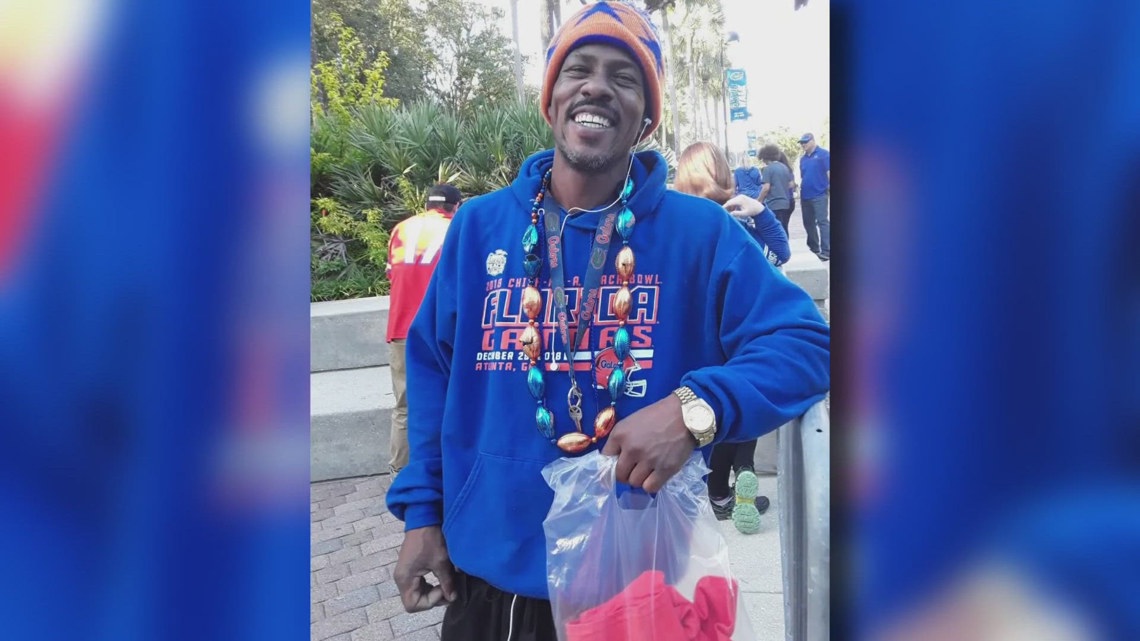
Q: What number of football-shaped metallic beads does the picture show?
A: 14